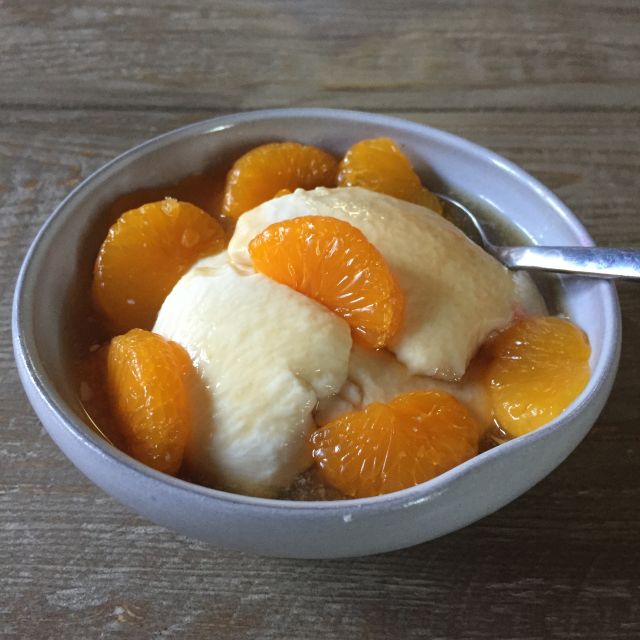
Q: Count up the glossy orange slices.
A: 7